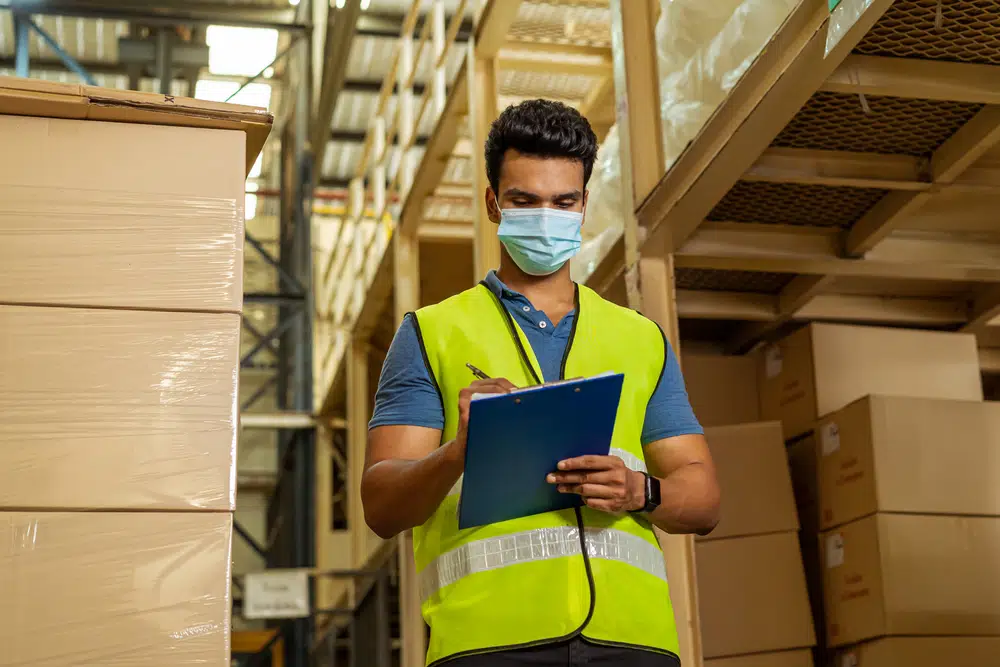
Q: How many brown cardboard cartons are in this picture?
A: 11